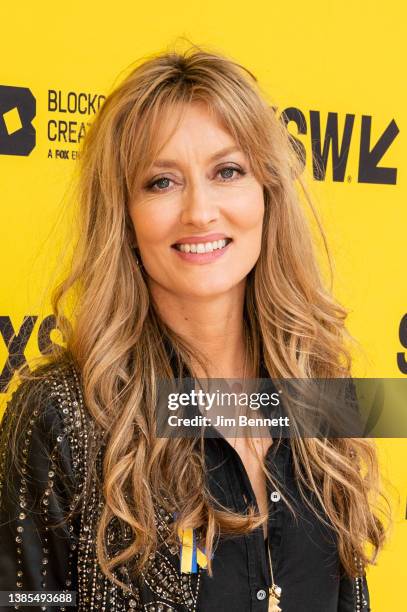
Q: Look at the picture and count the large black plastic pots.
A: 0